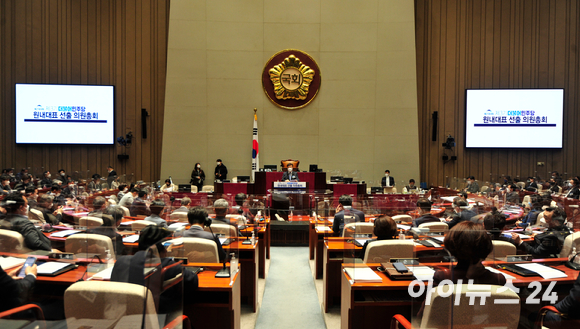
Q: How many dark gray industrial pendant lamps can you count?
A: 0